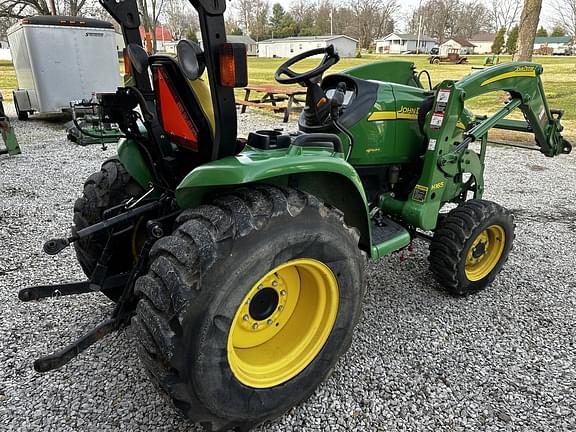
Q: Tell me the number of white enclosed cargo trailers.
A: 1